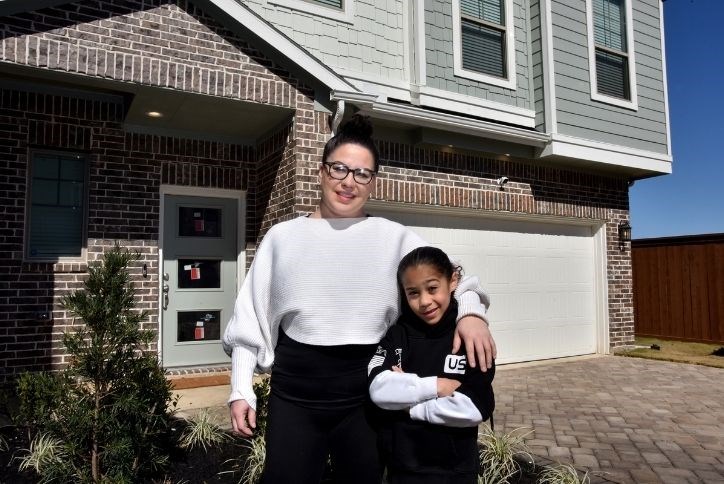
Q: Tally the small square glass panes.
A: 3